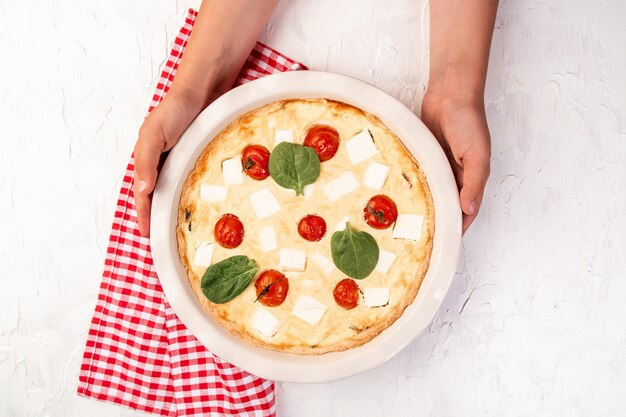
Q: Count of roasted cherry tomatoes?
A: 7